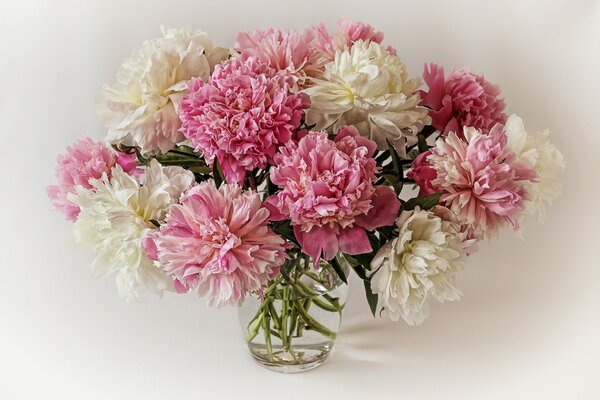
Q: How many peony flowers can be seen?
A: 13